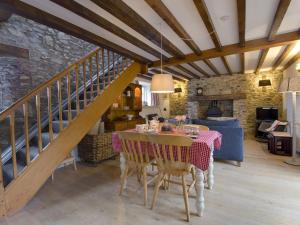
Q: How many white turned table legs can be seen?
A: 3